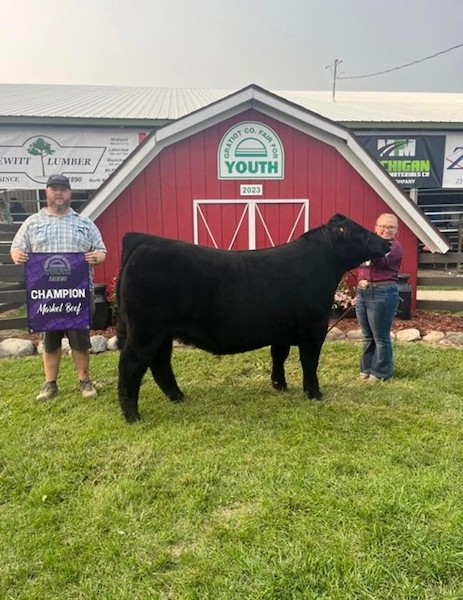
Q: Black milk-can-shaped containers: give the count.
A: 2